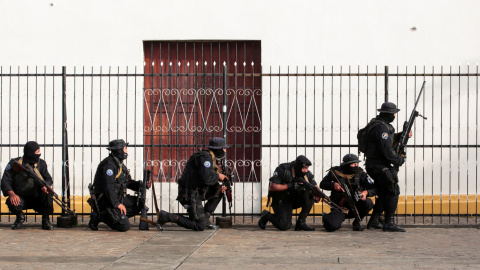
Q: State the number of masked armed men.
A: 6